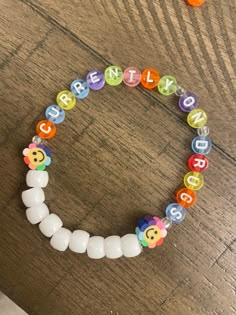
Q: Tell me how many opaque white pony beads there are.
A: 9